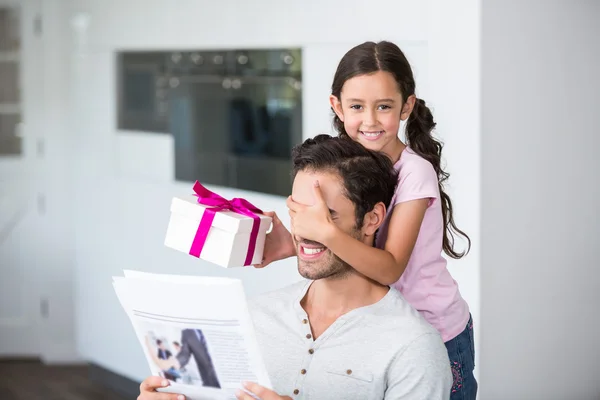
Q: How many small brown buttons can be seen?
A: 6